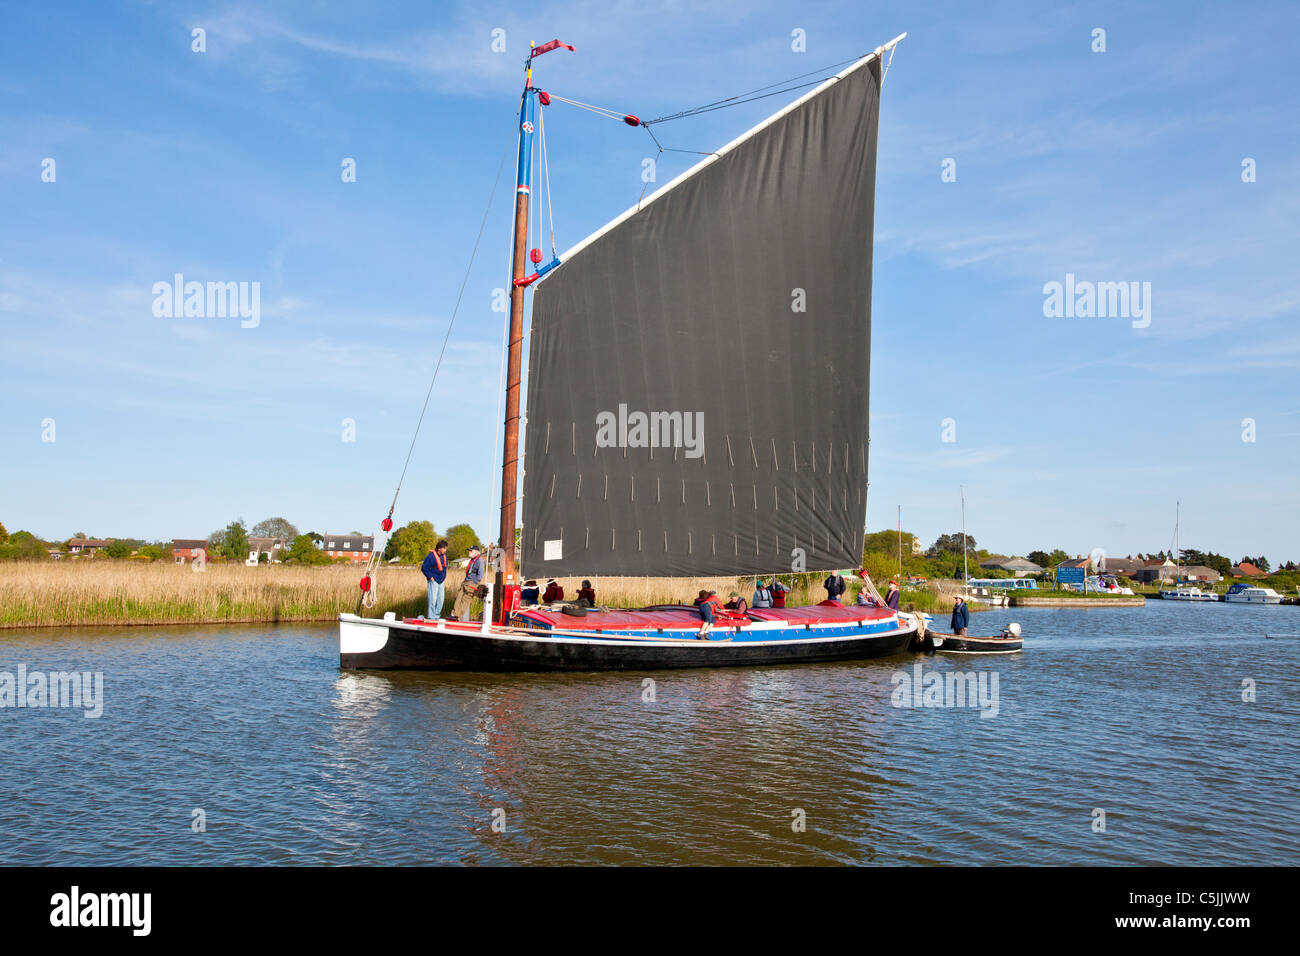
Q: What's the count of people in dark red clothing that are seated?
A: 2